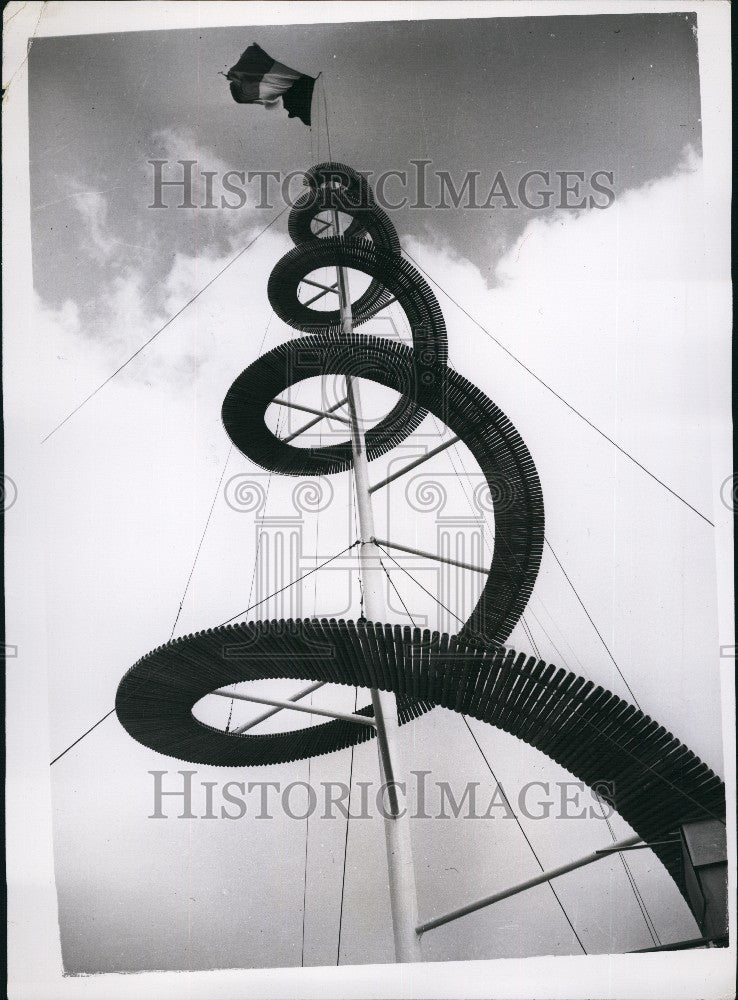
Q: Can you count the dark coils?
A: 5